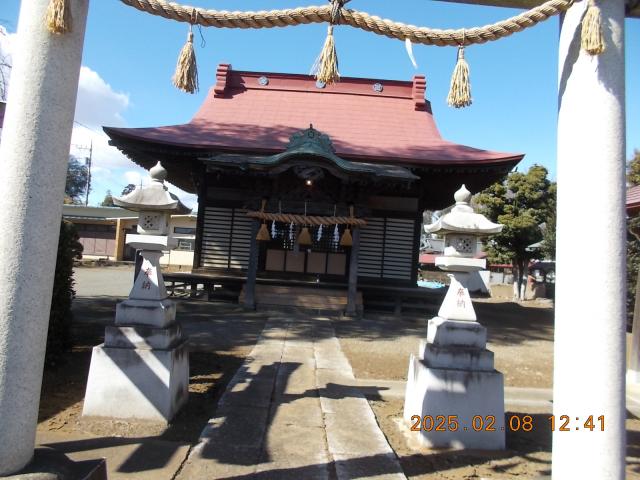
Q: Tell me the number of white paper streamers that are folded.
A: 4